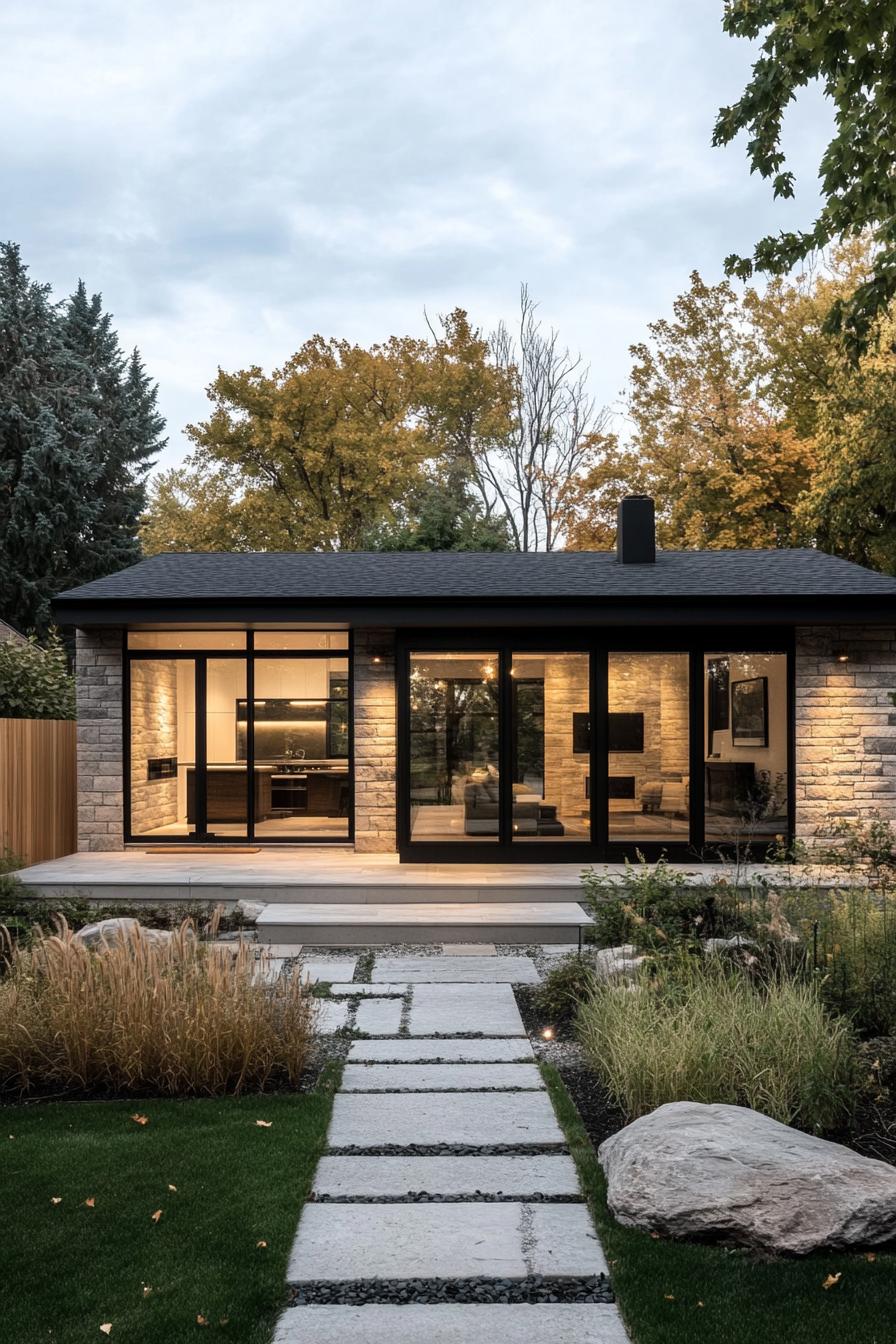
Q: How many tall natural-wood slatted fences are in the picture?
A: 1